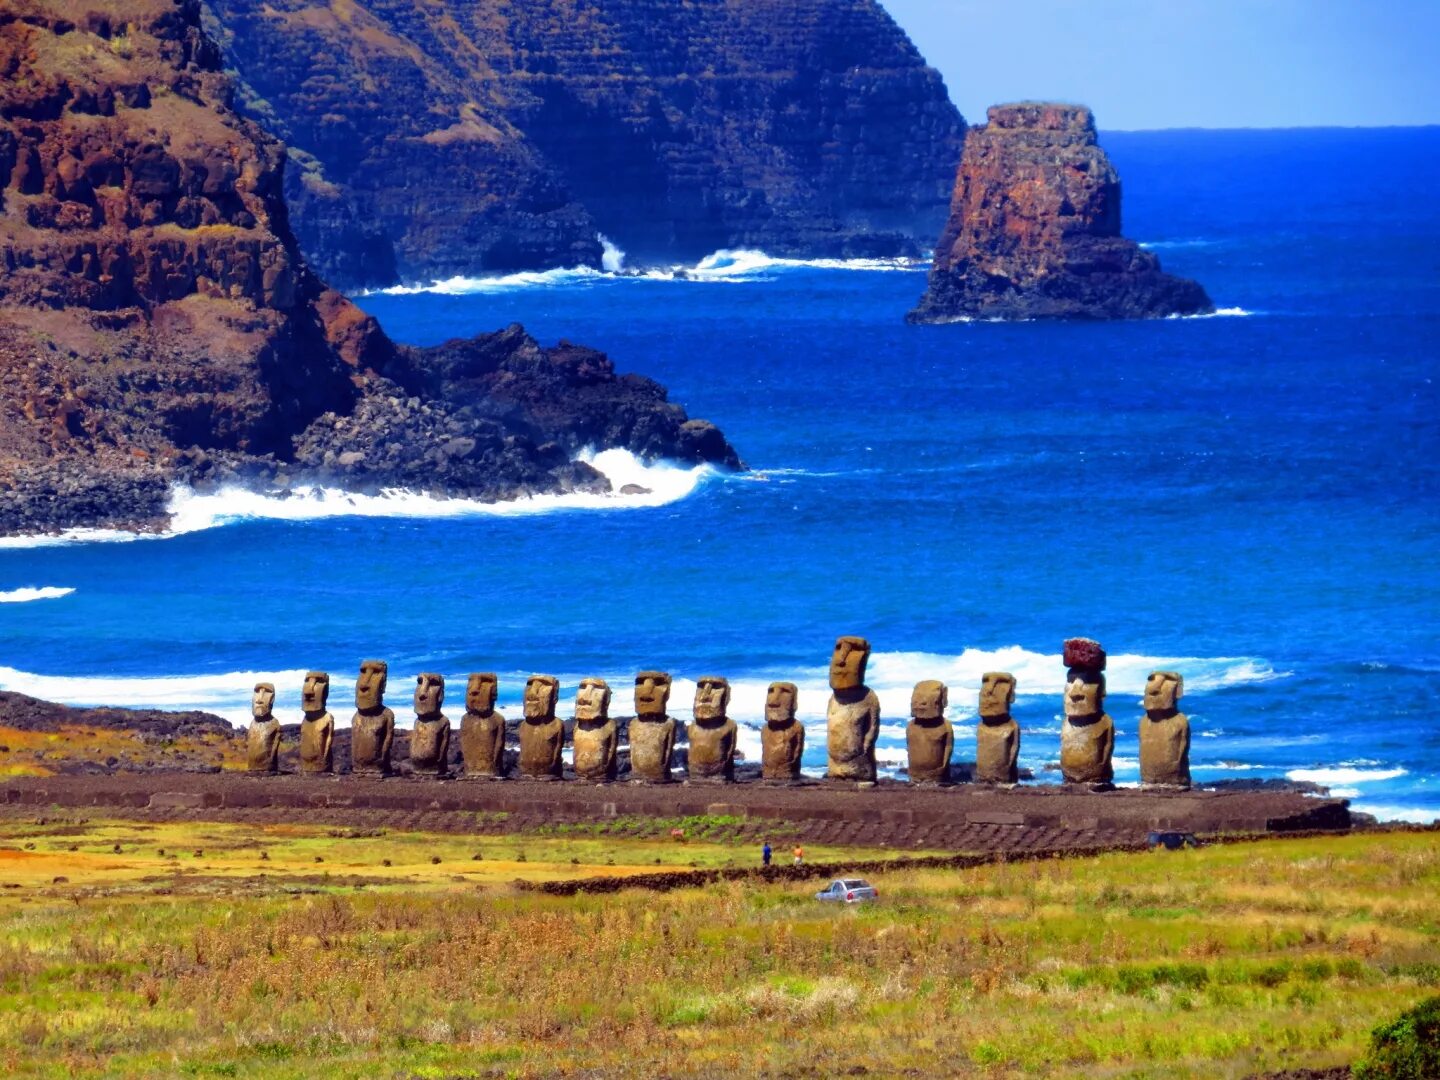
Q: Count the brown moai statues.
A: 15